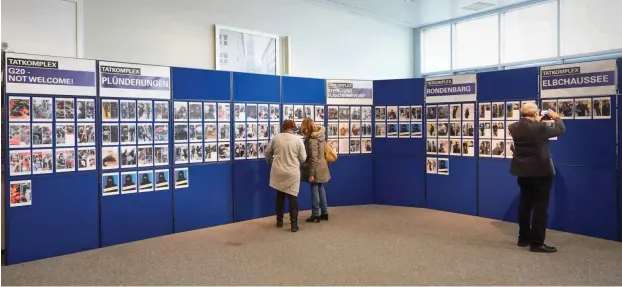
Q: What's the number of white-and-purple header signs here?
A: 5